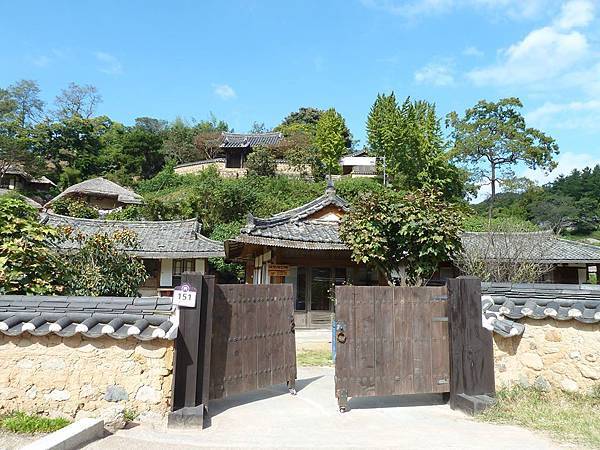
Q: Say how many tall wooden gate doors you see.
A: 2